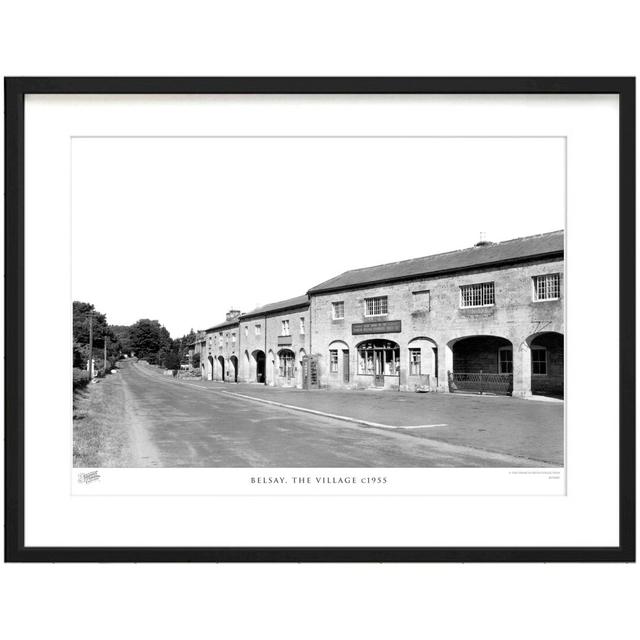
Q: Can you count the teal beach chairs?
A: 0